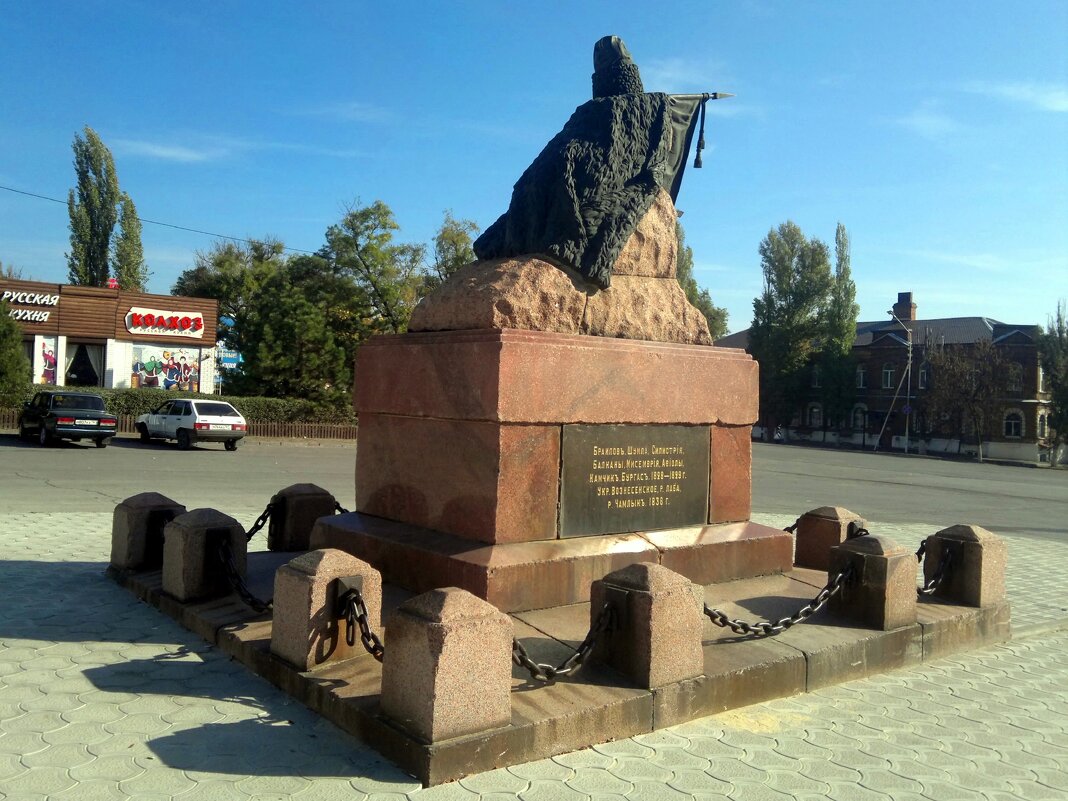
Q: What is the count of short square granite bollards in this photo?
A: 9